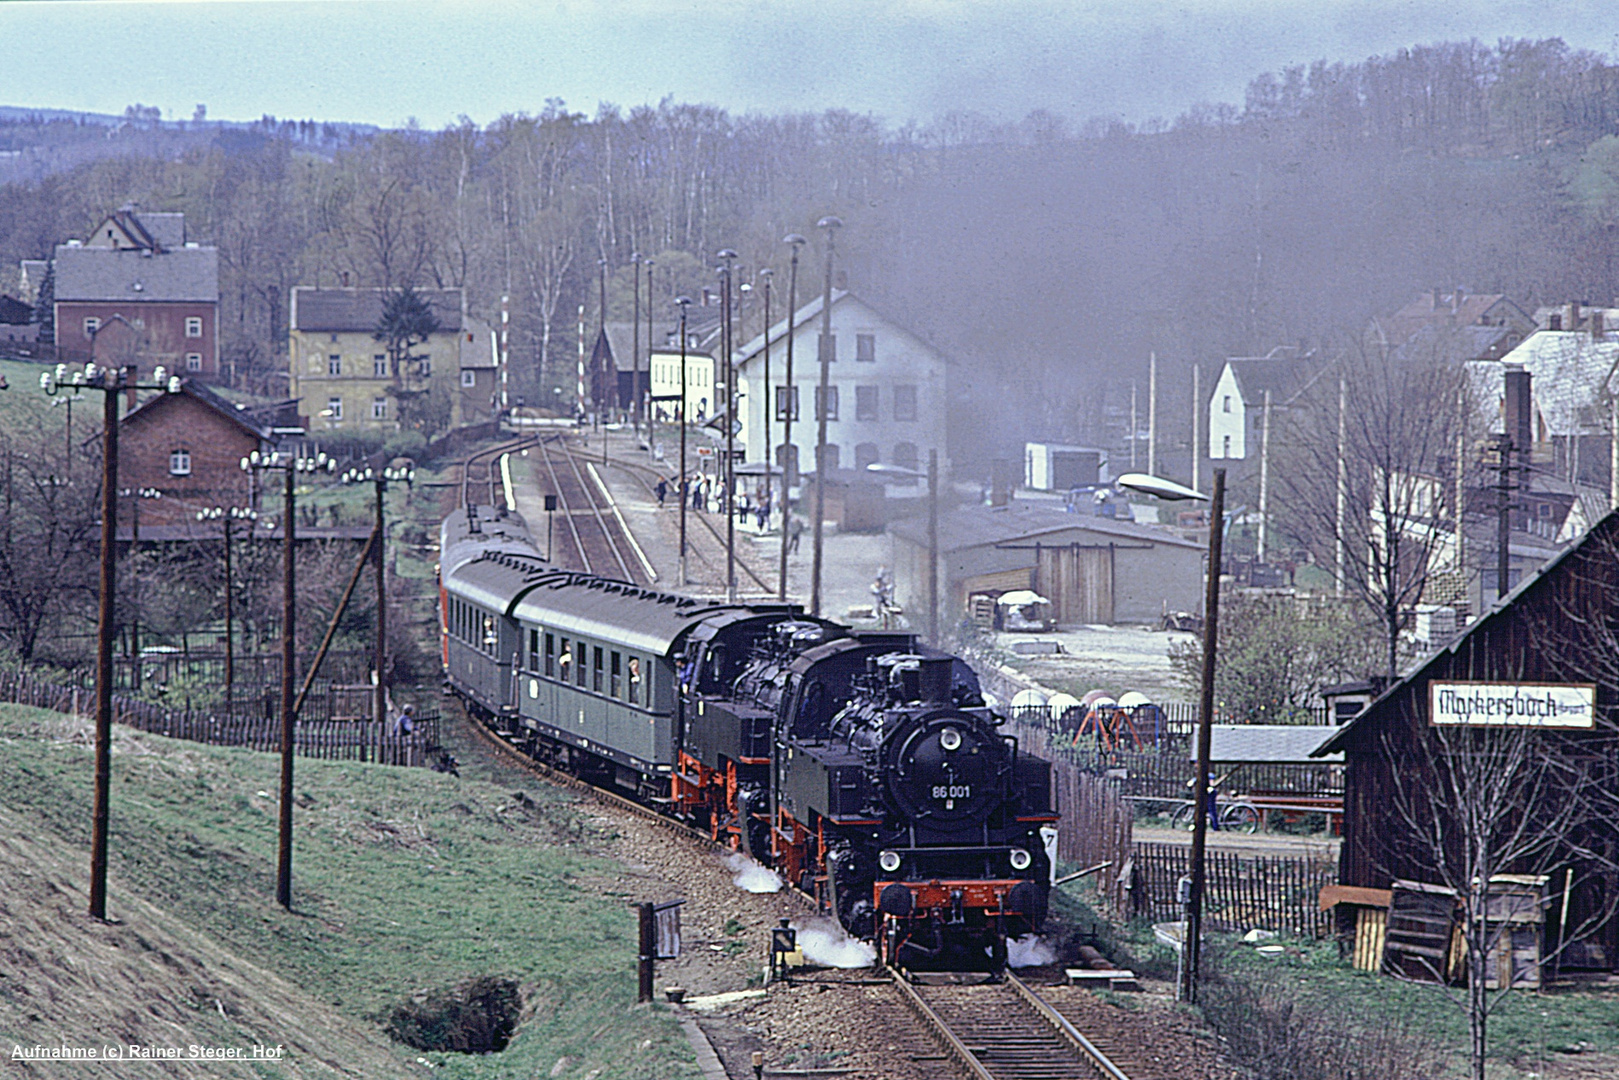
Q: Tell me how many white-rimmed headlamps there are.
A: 3